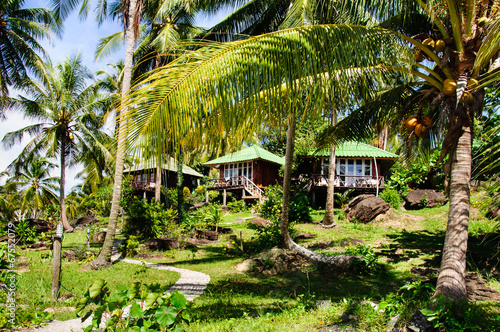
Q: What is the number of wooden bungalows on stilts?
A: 3